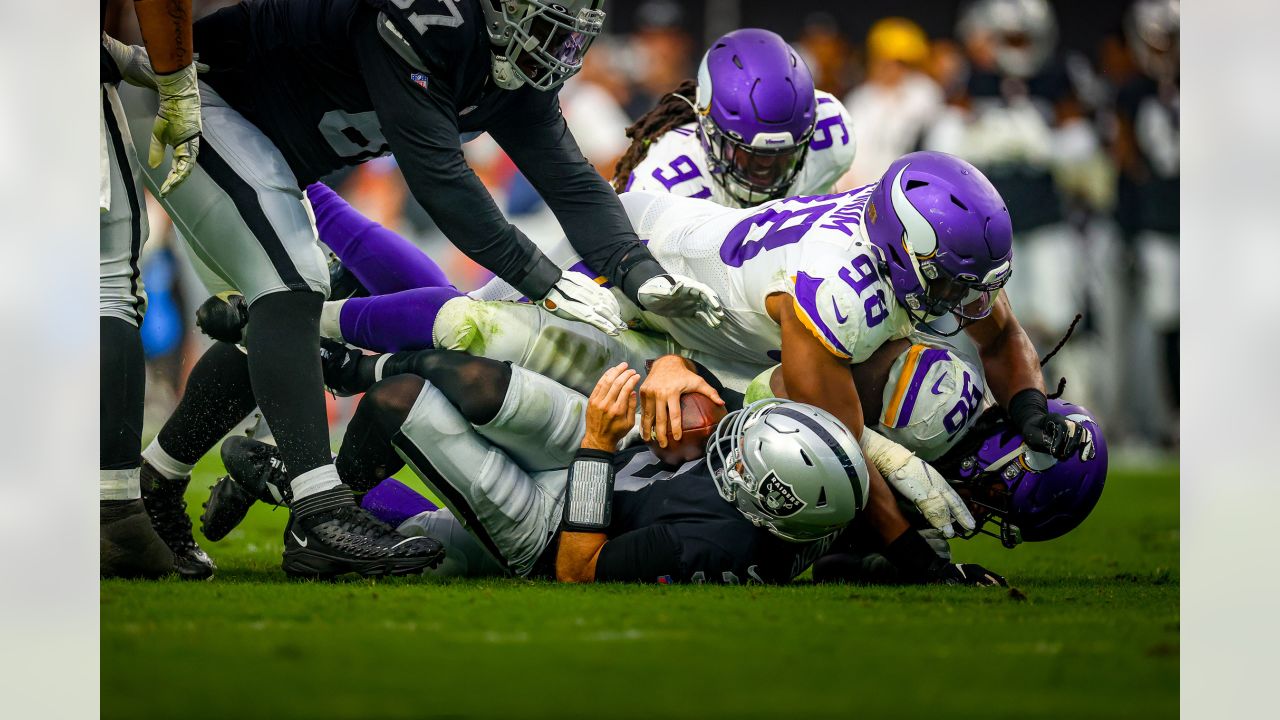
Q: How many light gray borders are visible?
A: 2